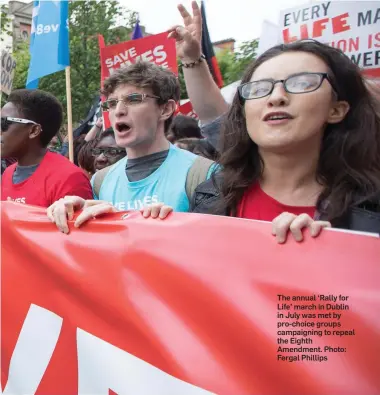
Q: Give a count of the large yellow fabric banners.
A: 0